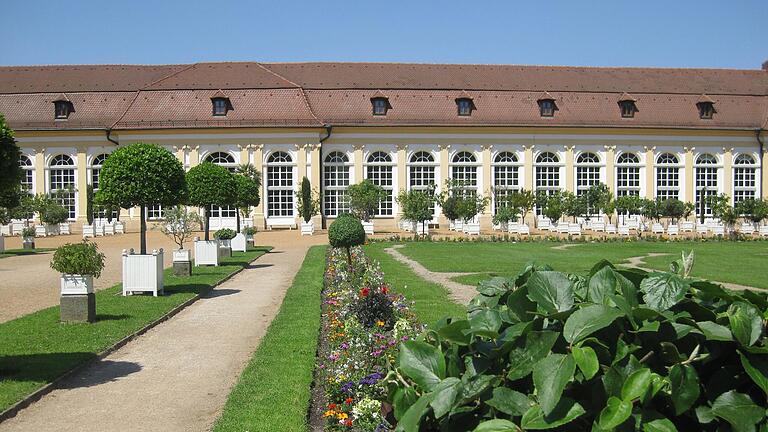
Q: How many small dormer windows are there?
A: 7